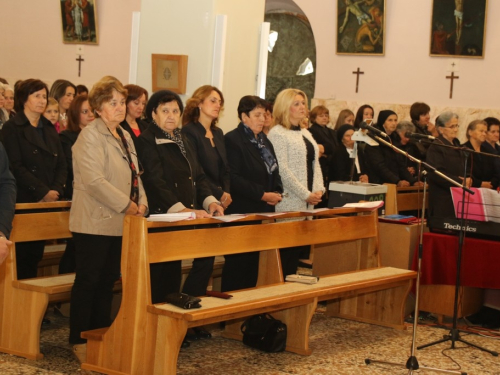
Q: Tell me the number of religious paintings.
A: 3